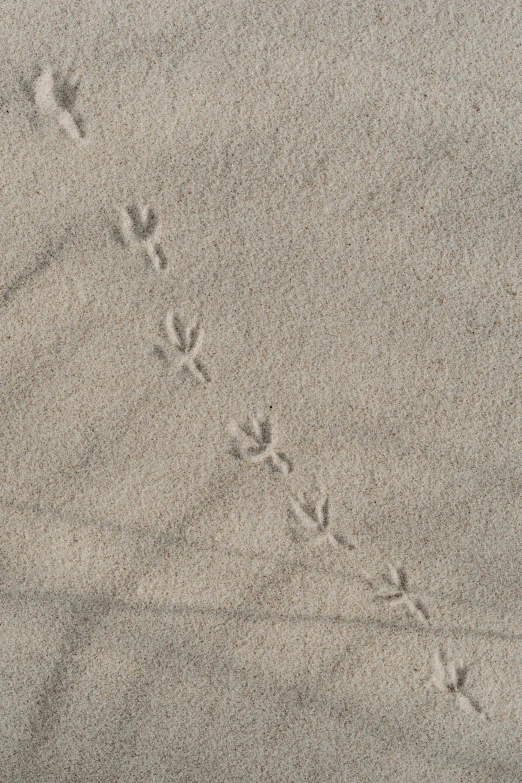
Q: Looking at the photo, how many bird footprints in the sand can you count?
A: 7